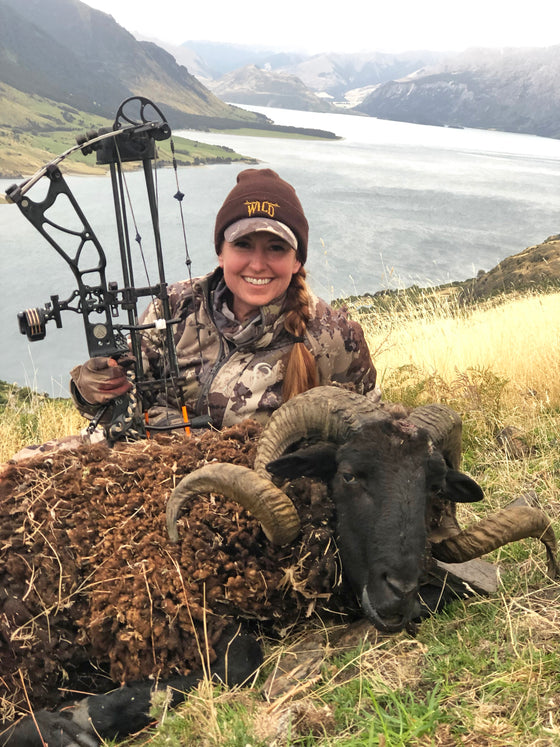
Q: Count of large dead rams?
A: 1